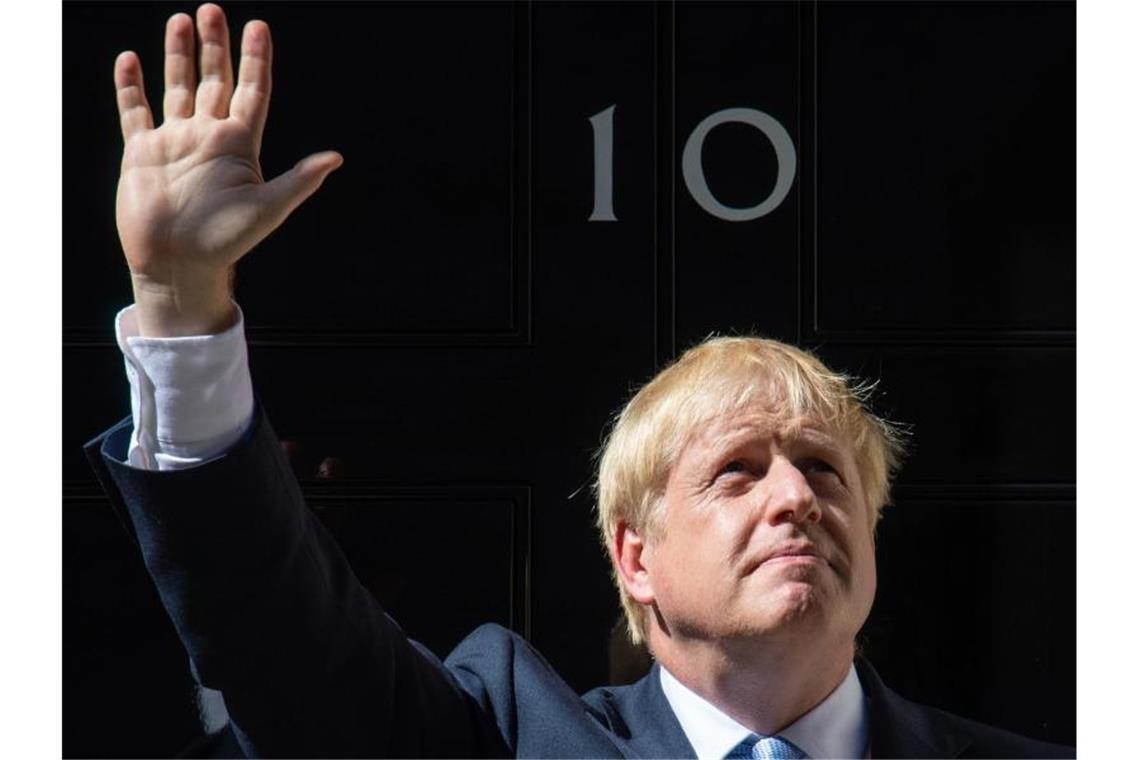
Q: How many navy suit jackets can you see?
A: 1